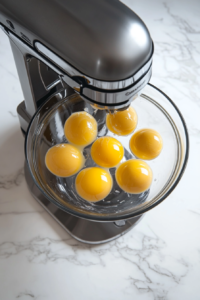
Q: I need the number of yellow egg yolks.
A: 7